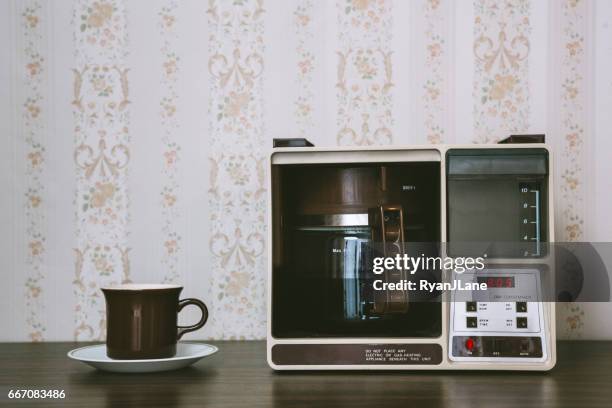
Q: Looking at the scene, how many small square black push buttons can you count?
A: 4